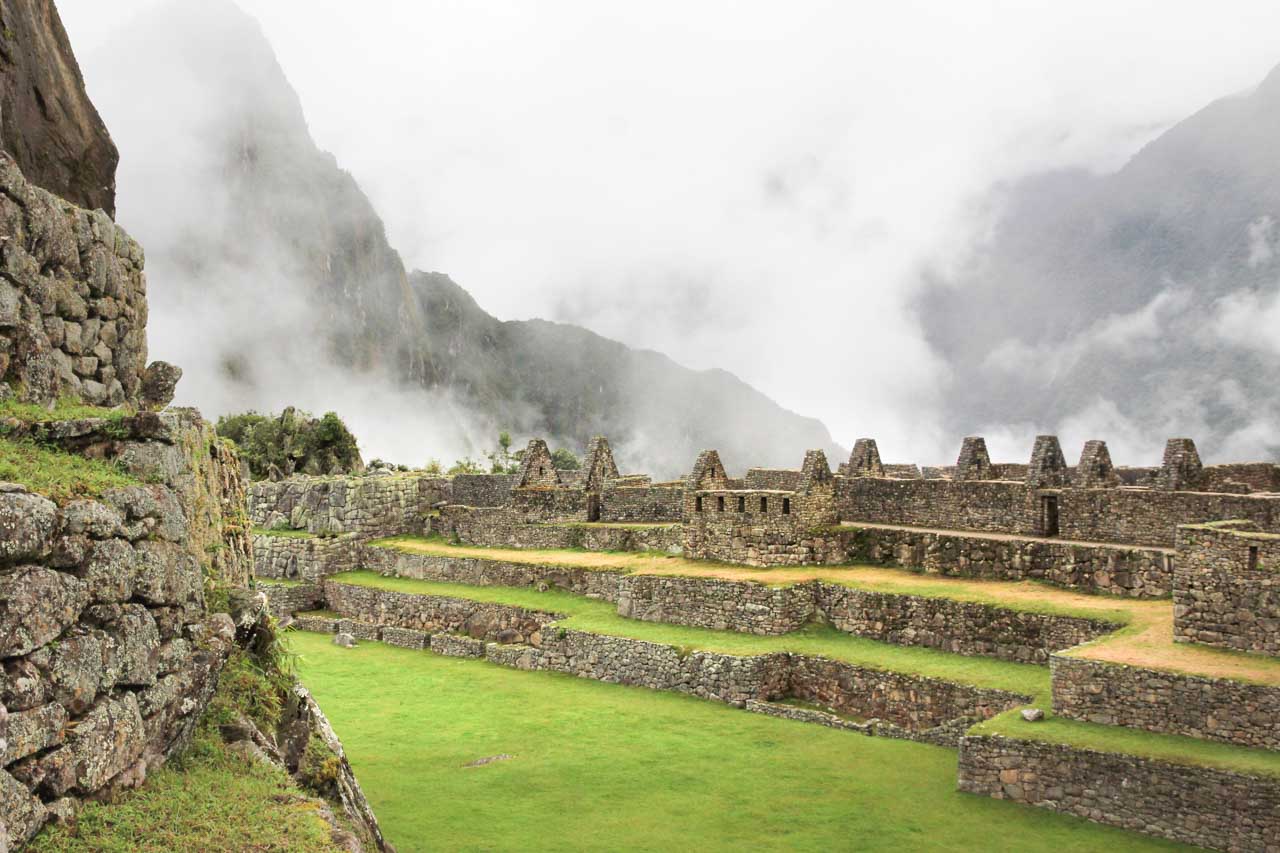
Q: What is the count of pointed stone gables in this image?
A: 9